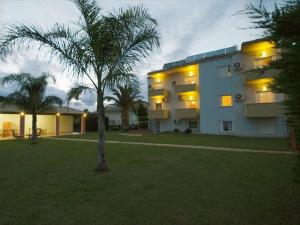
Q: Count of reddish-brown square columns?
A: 3